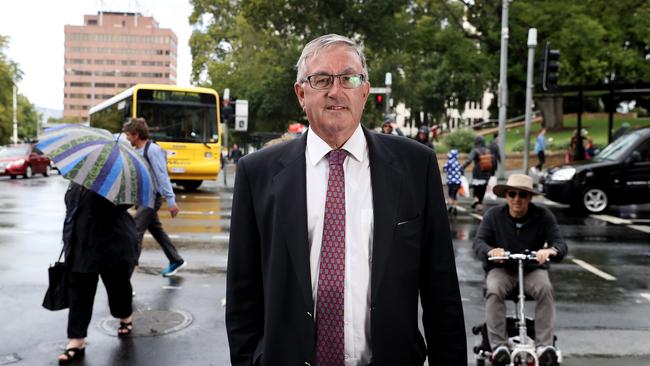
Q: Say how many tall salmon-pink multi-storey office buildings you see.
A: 1